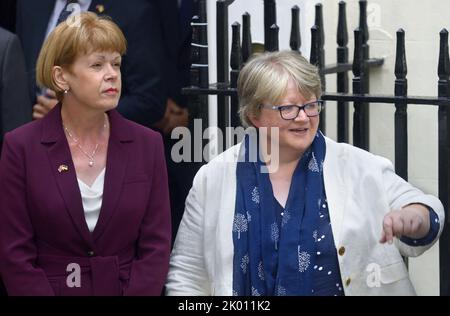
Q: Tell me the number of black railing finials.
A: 11